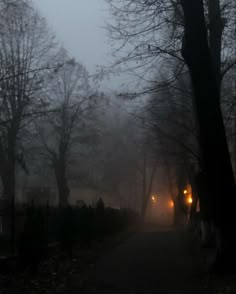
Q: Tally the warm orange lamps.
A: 4